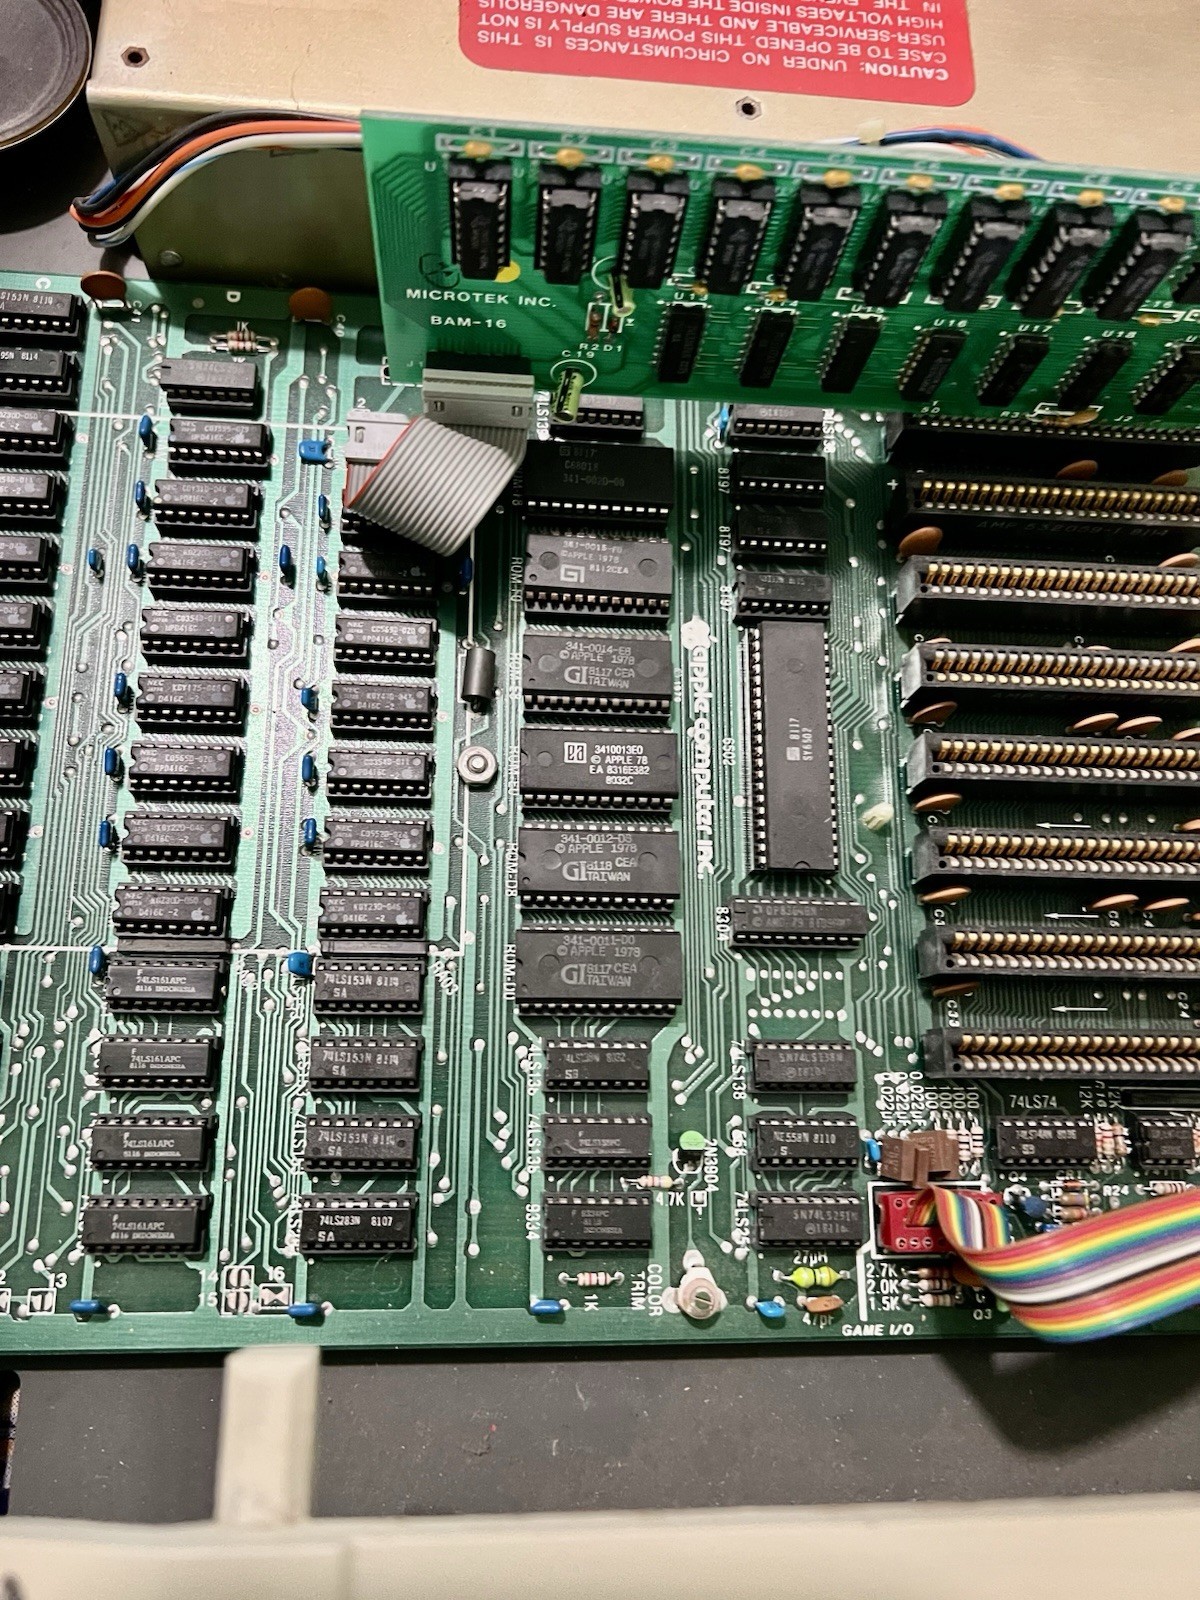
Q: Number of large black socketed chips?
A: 7